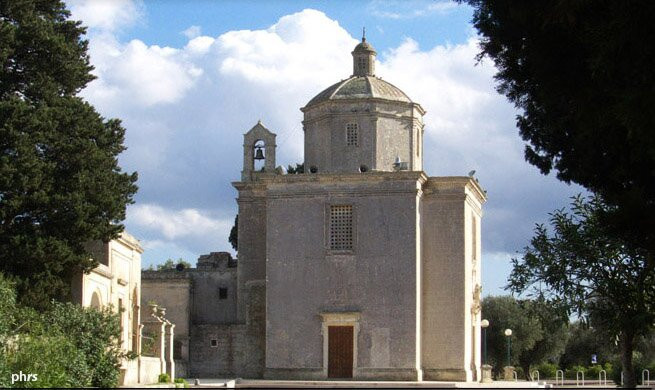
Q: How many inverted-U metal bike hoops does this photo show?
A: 7